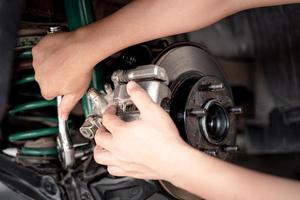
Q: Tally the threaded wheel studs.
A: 5